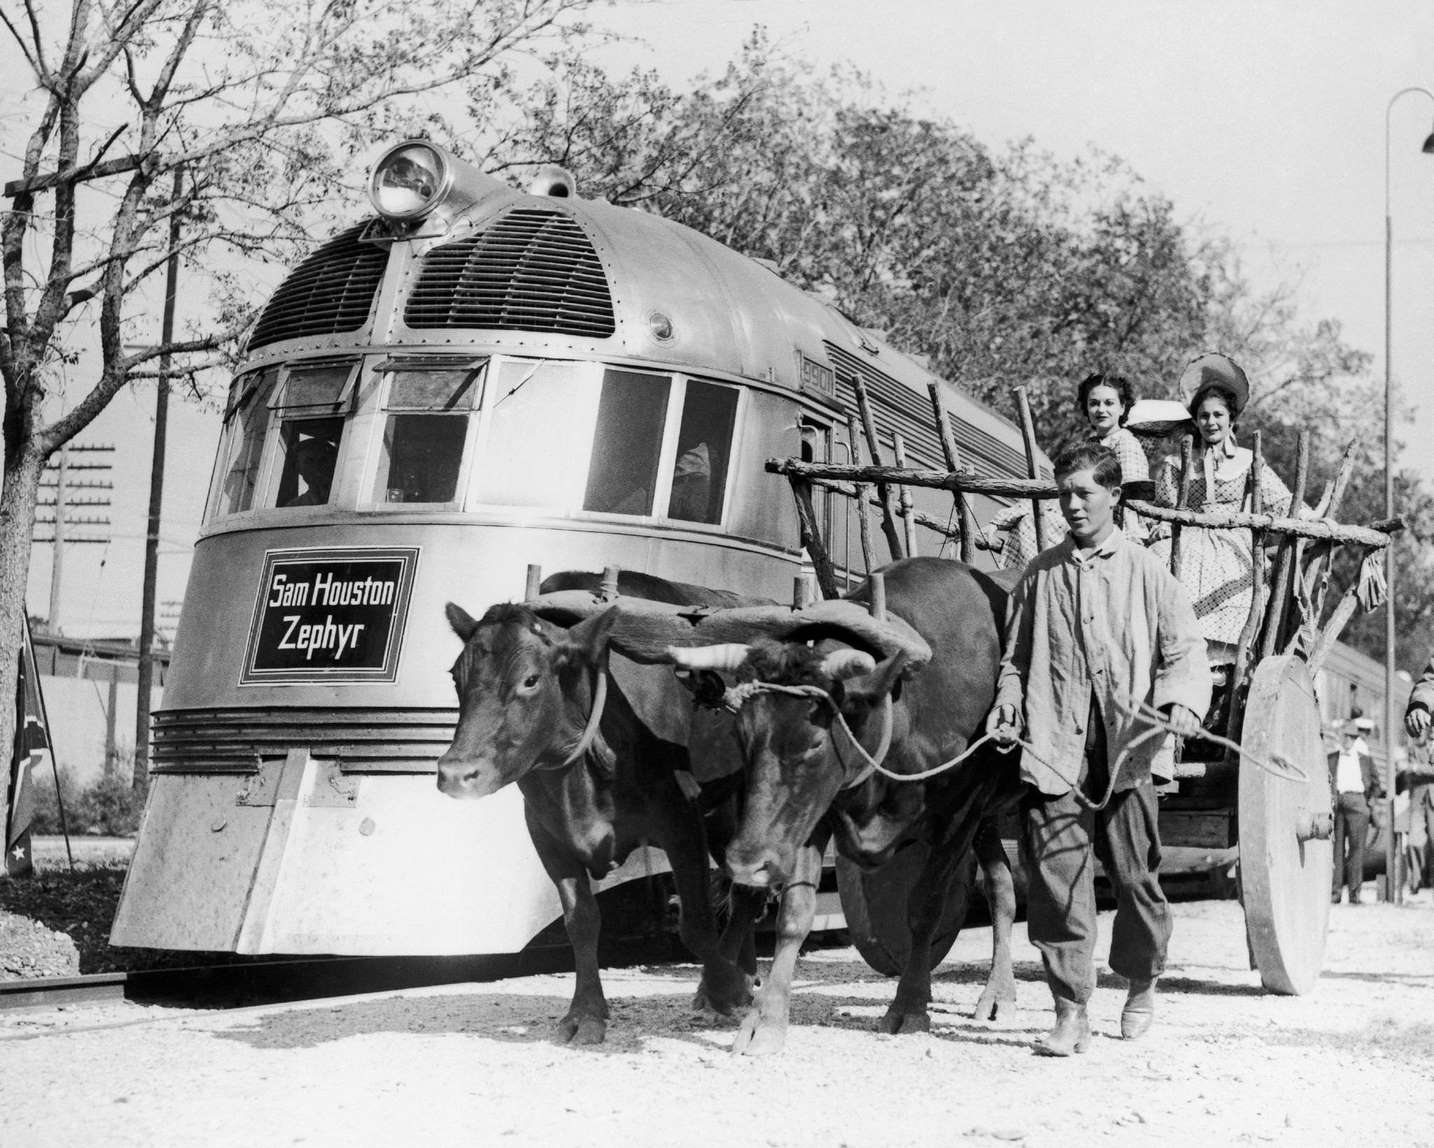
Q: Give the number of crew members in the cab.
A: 1